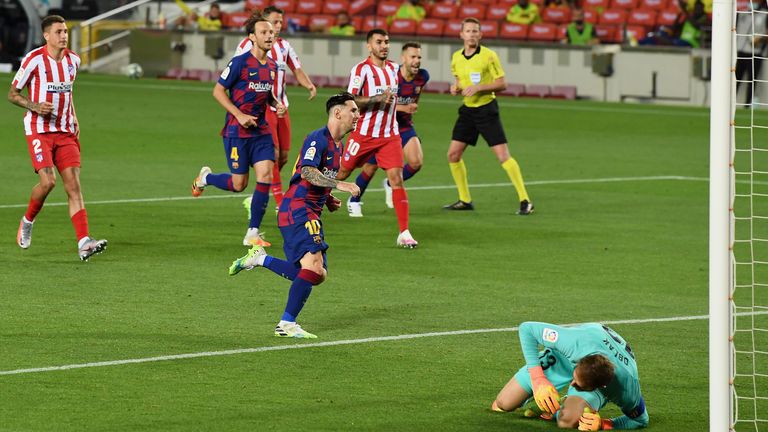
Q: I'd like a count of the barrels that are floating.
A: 0